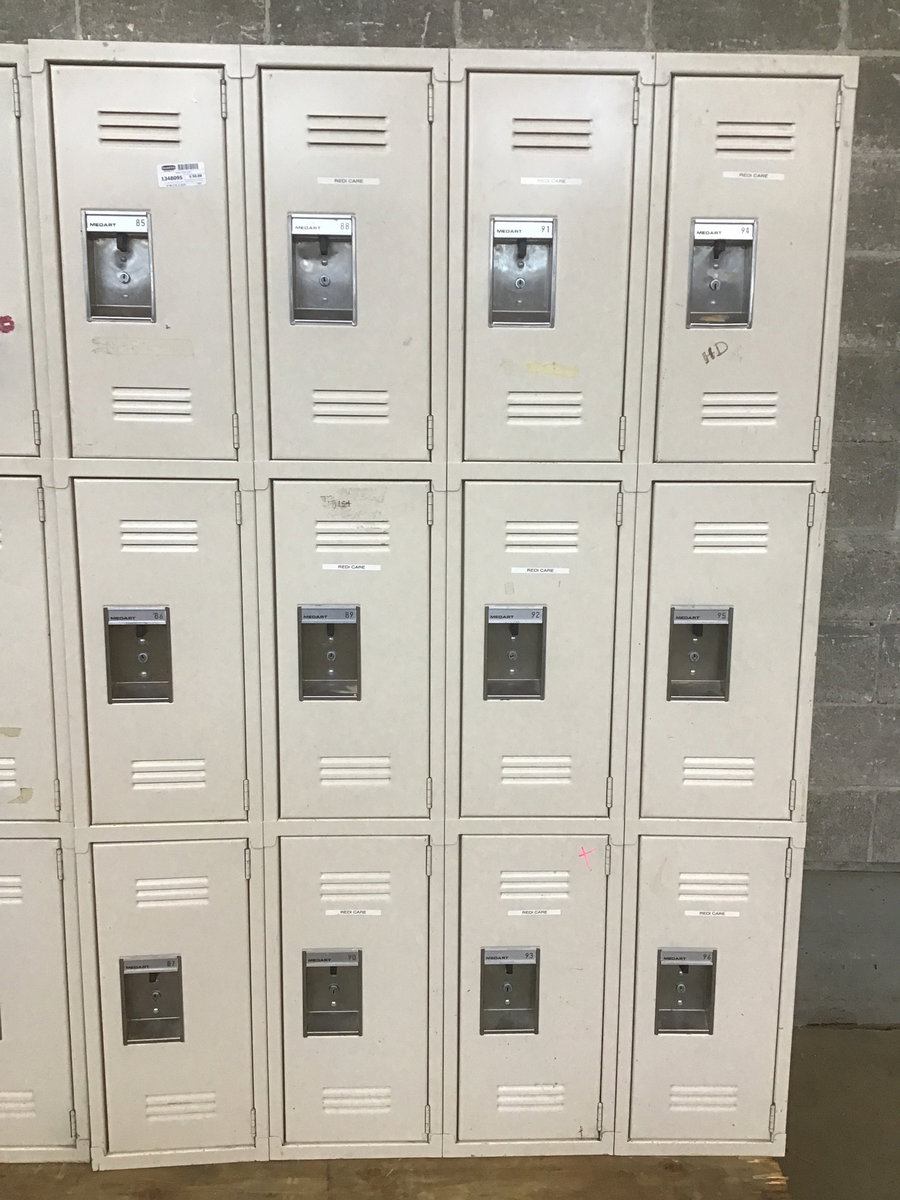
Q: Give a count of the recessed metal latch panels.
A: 12